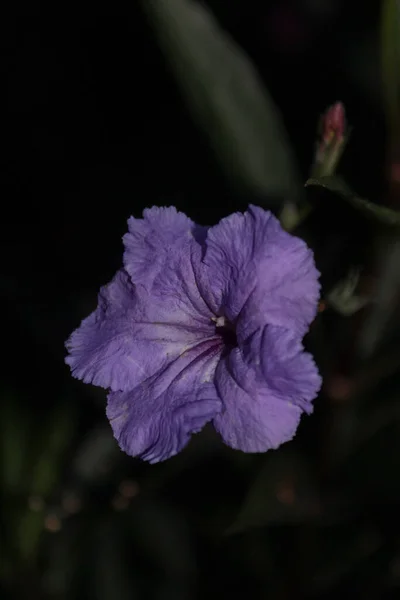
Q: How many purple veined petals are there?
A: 5